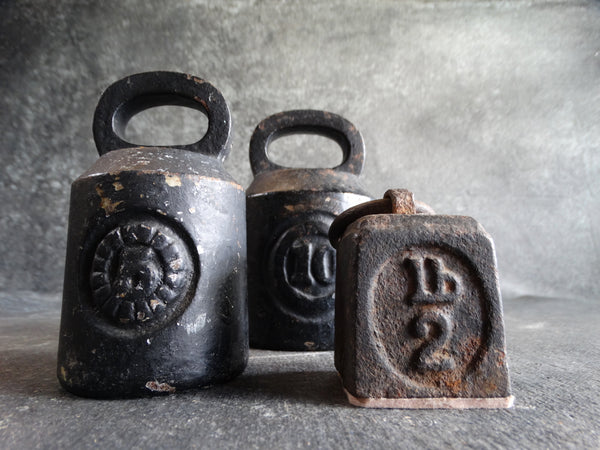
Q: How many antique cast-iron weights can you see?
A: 3